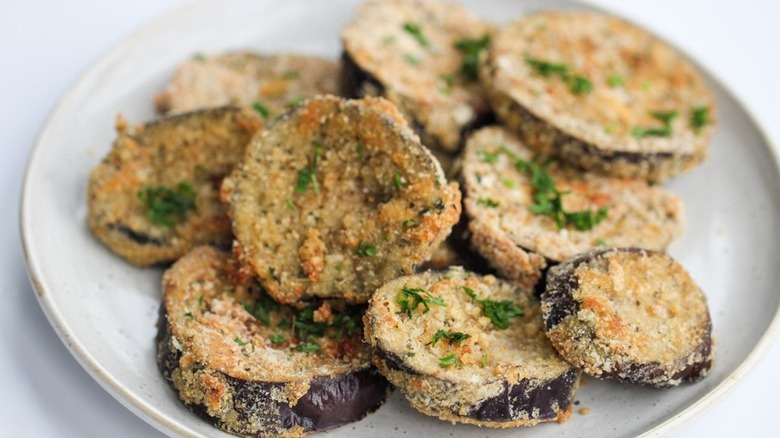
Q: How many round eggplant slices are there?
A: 9